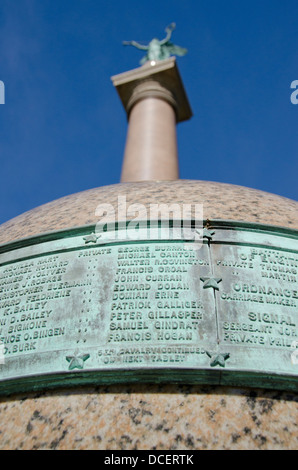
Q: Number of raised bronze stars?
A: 5